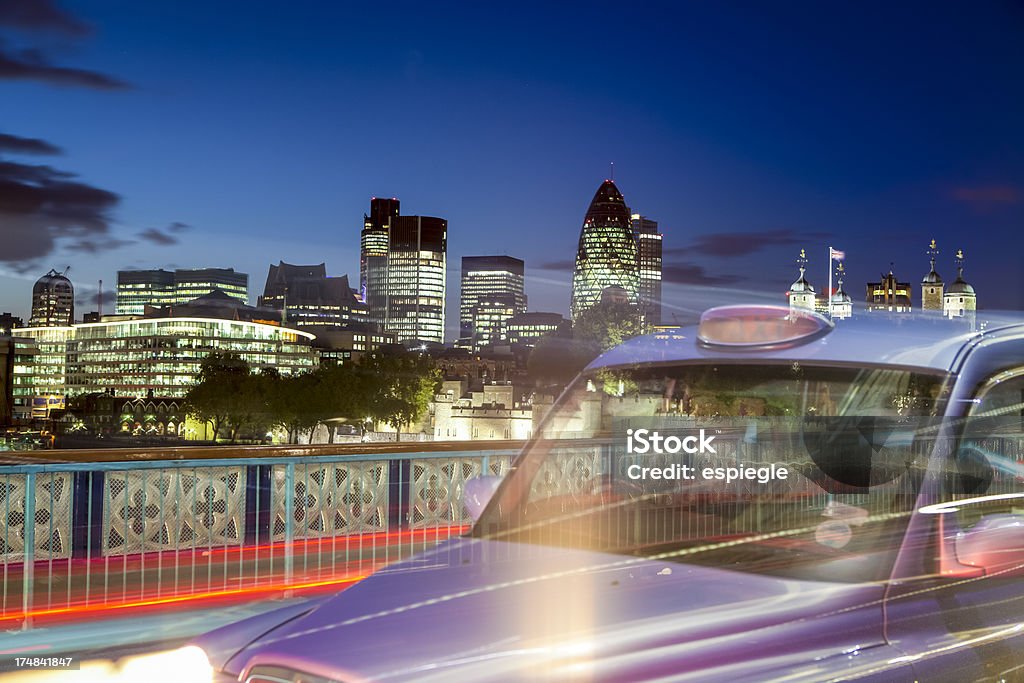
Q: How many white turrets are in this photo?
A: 4